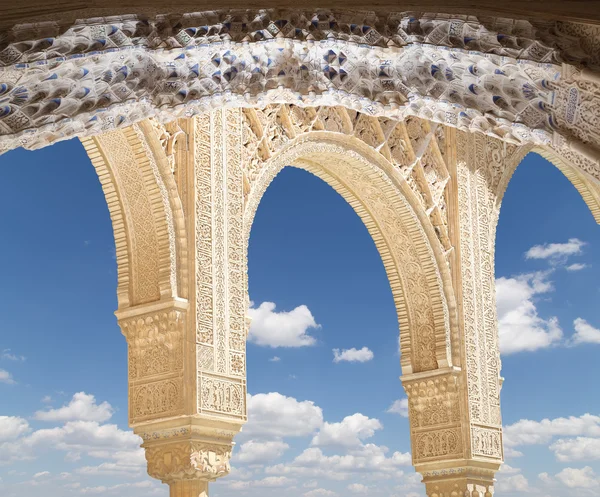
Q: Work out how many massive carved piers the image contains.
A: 2